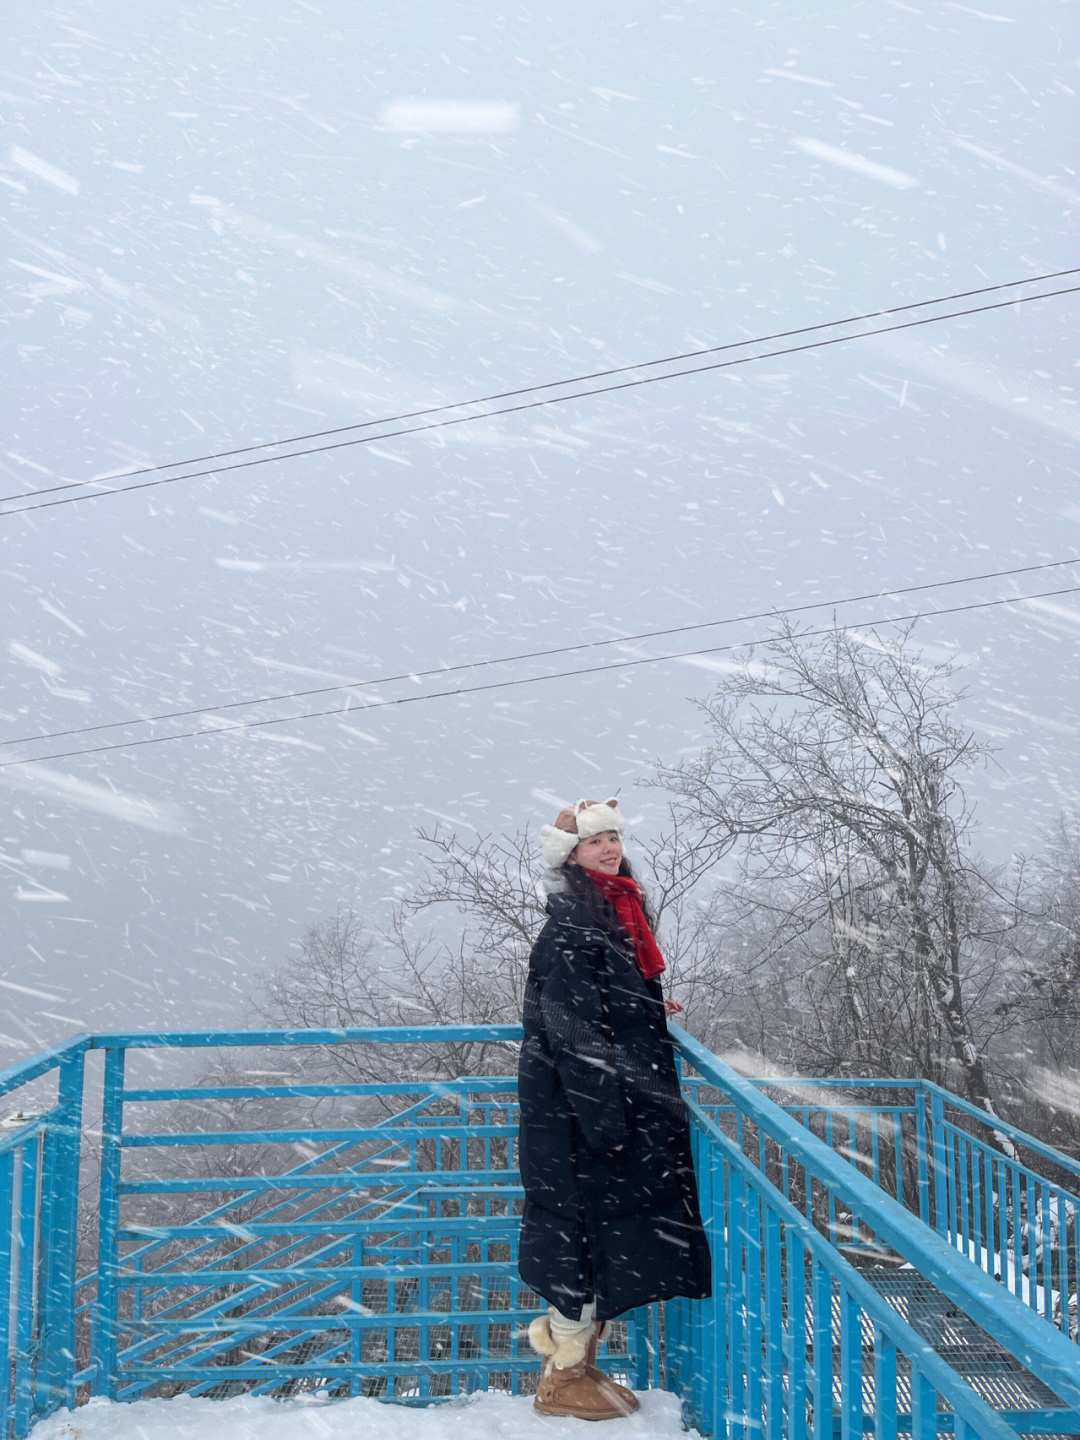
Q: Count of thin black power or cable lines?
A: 4